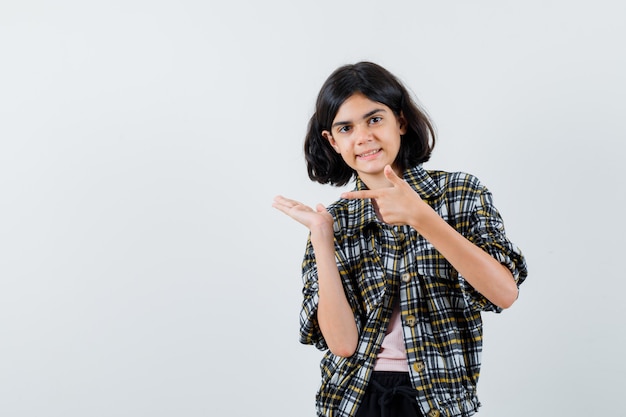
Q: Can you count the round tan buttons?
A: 5